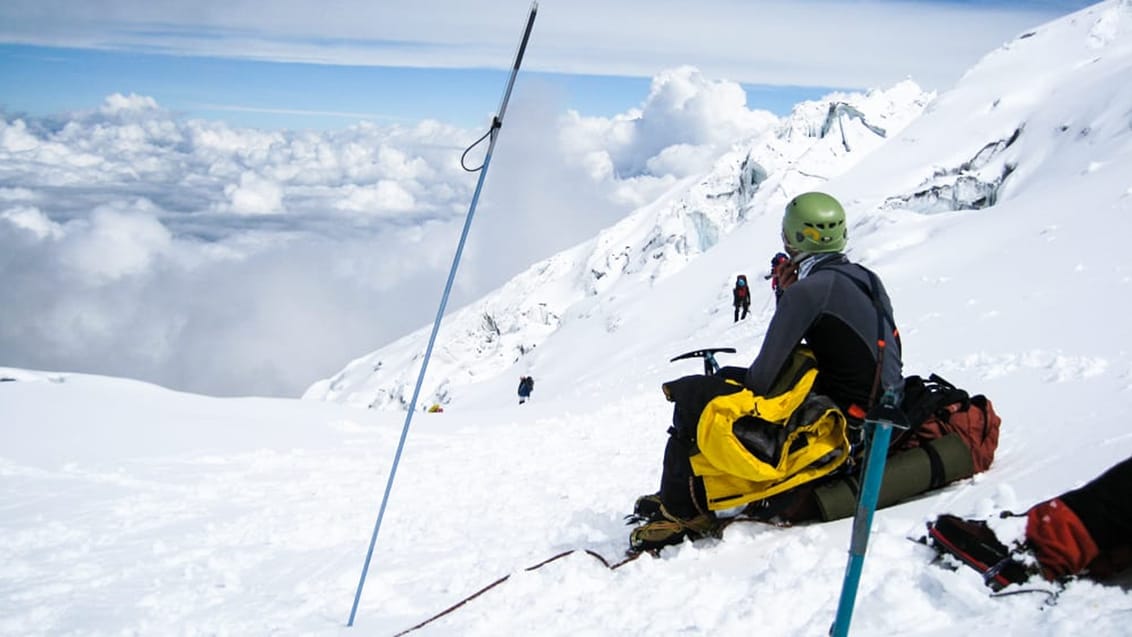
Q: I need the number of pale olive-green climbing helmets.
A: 1